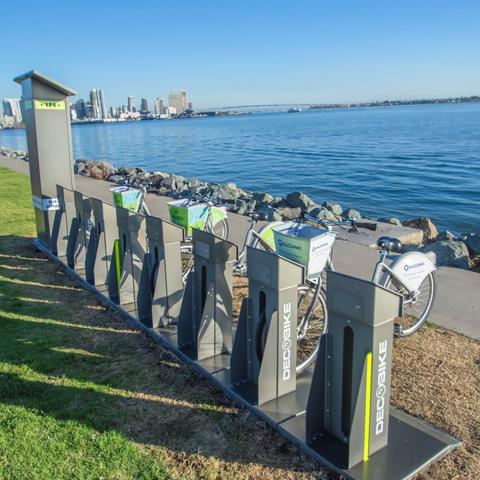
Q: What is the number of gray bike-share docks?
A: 8